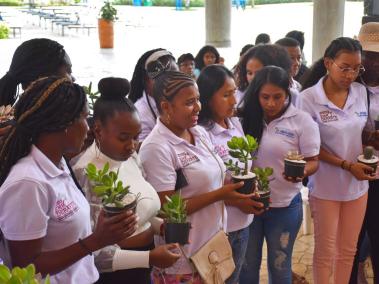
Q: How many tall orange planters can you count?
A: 1